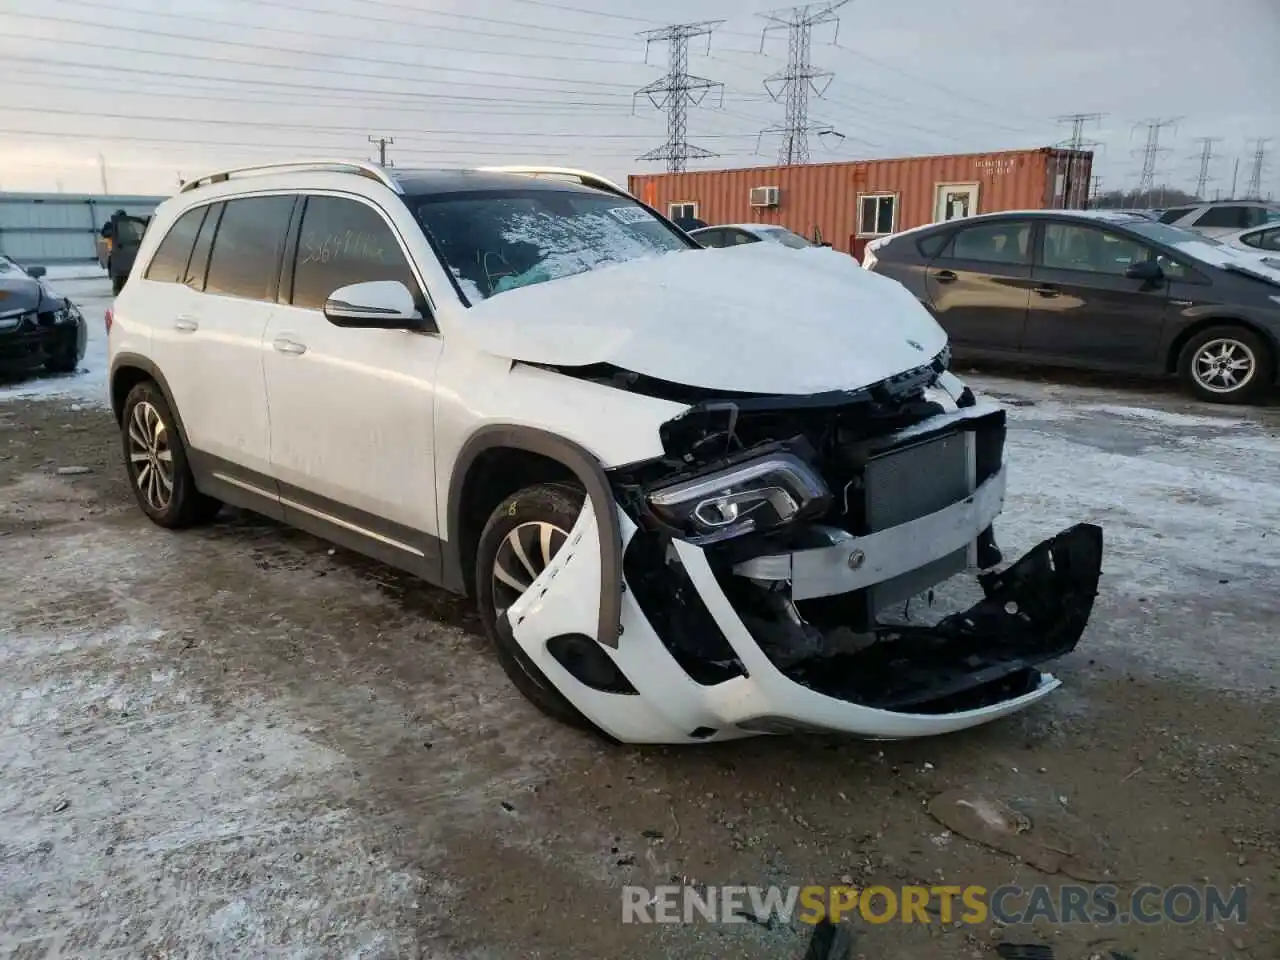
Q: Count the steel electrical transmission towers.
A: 6